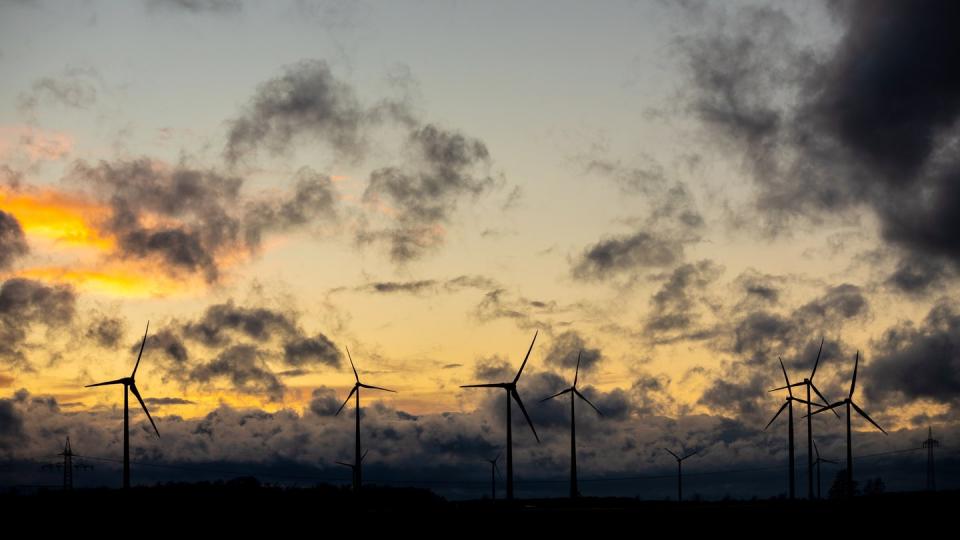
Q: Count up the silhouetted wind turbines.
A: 11